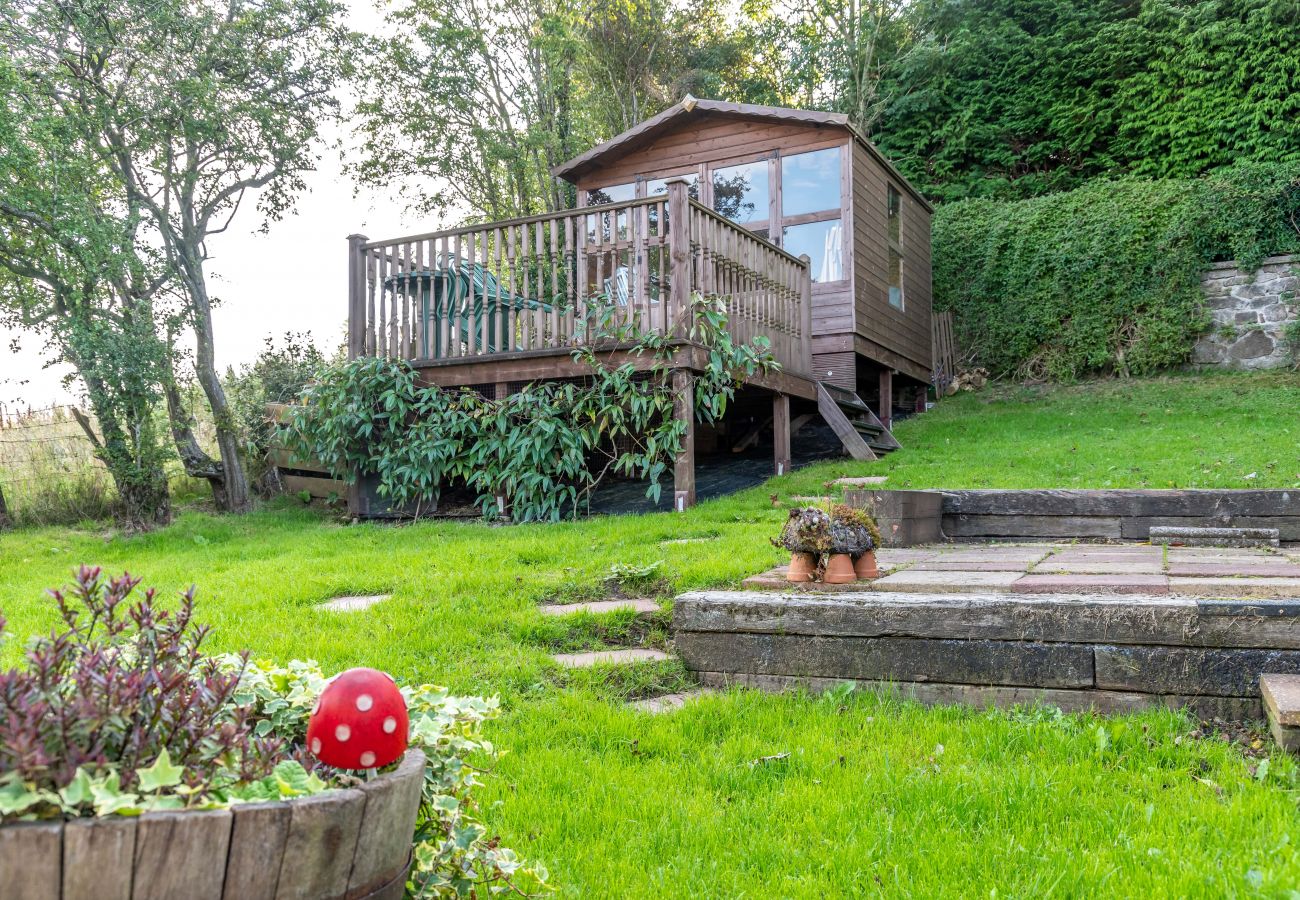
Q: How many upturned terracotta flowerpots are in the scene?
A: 3